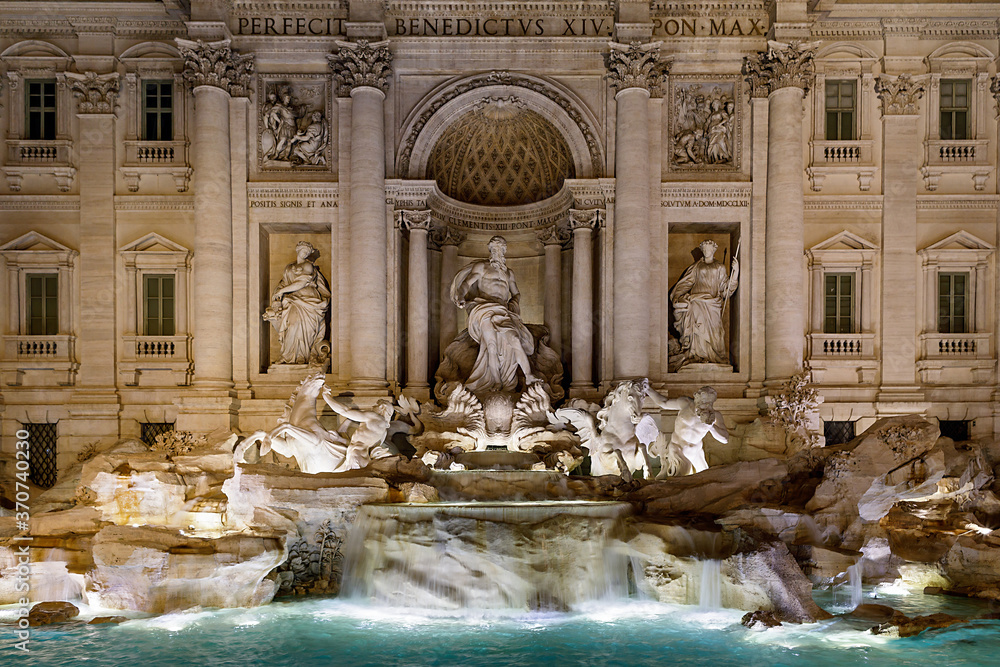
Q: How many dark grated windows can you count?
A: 4